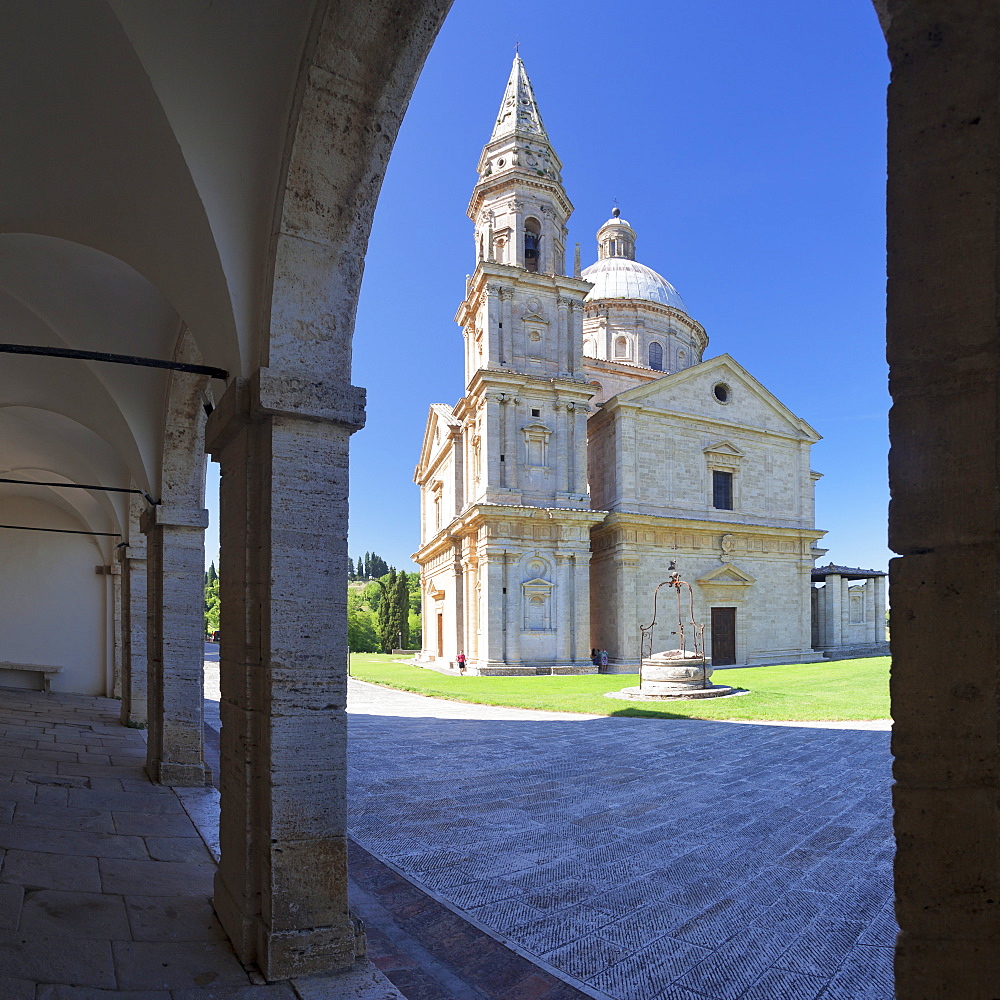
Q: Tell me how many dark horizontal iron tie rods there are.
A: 3